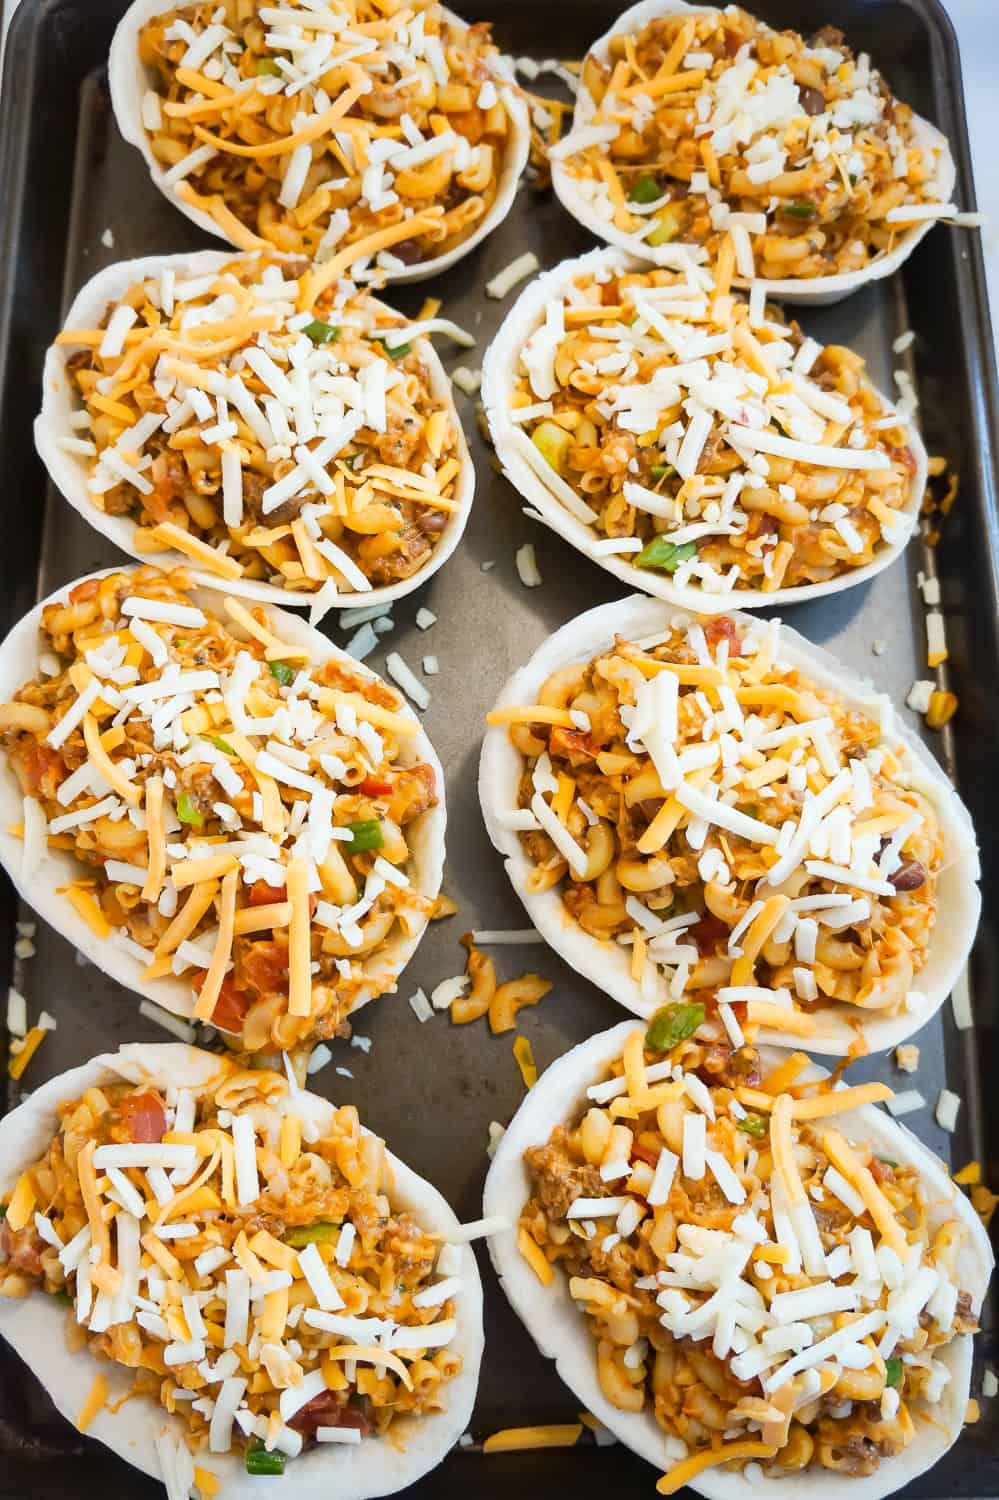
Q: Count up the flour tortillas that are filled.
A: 8